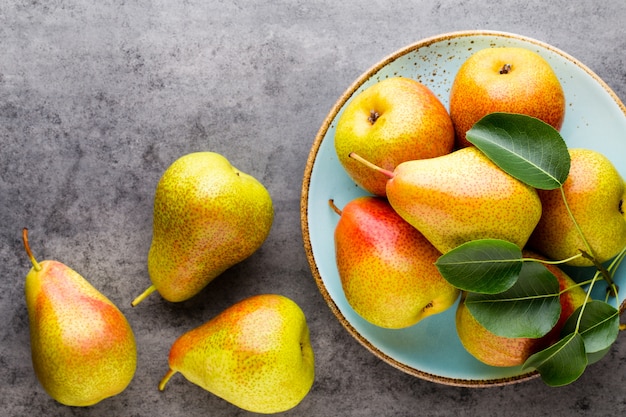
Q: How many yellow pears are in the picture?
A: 9